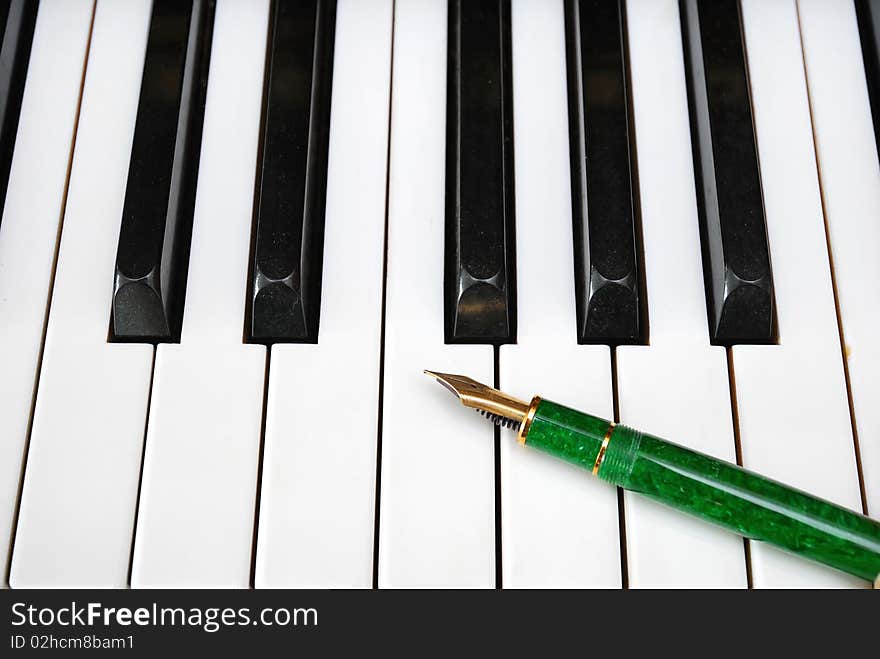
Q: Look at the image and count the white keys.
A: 9